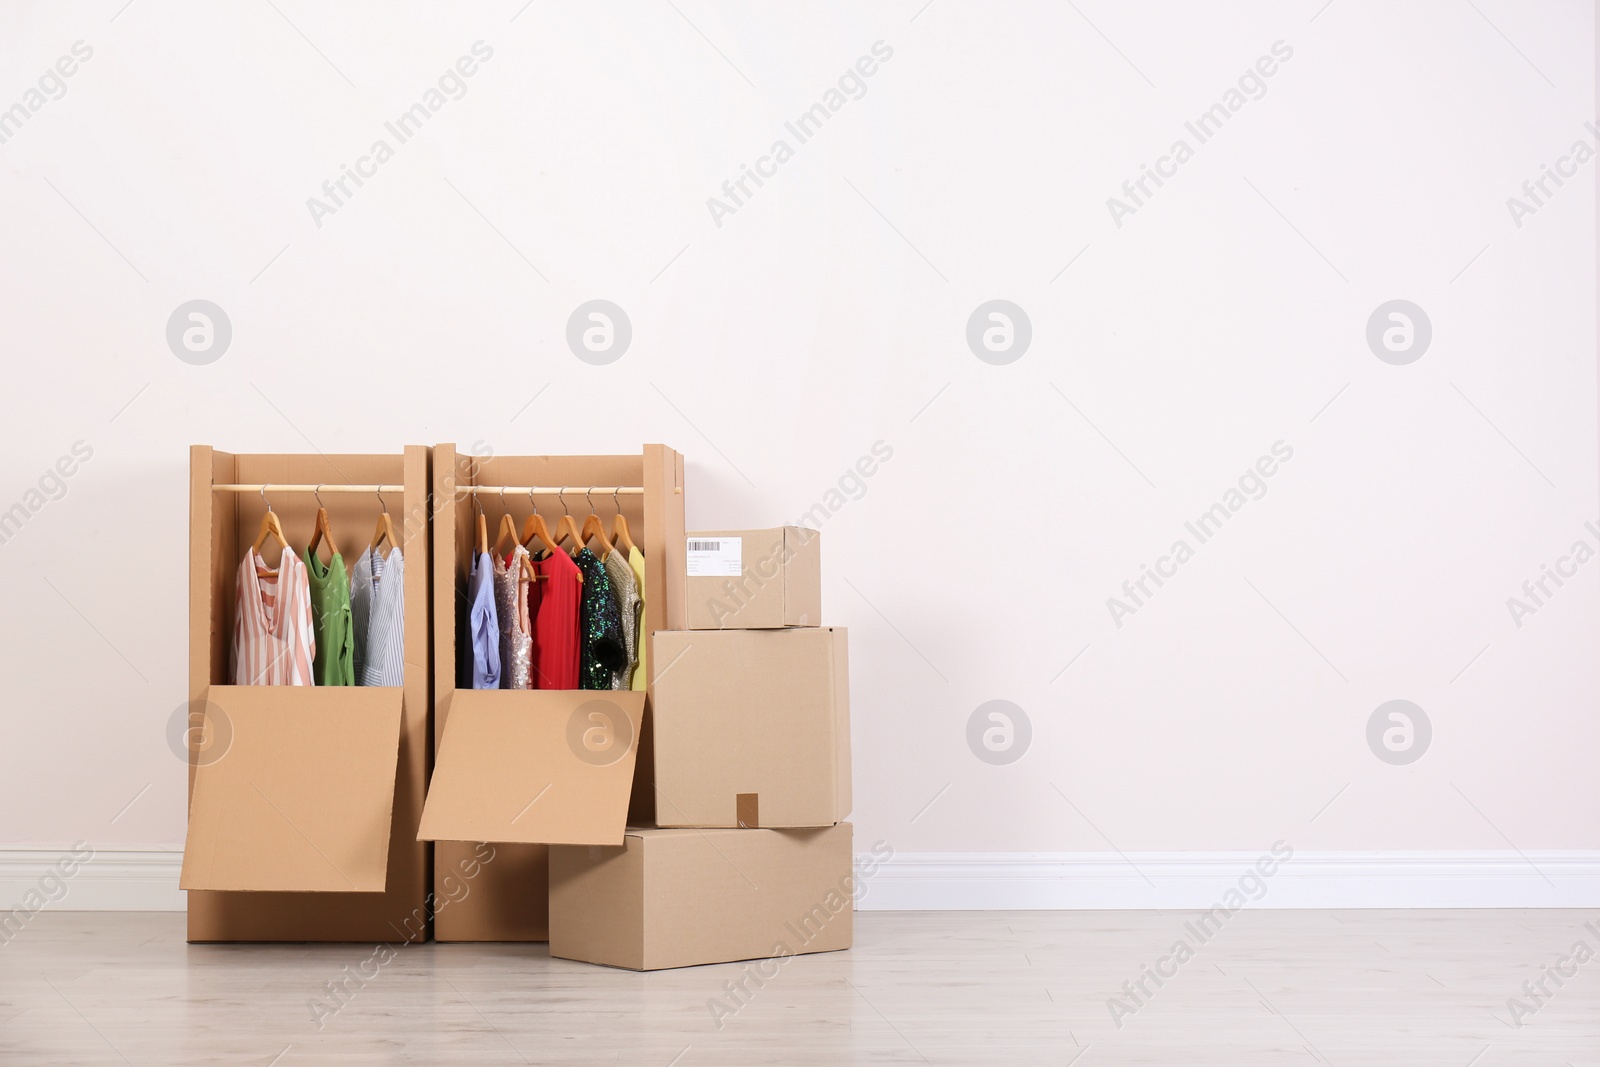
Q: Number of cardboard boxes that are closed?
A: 3